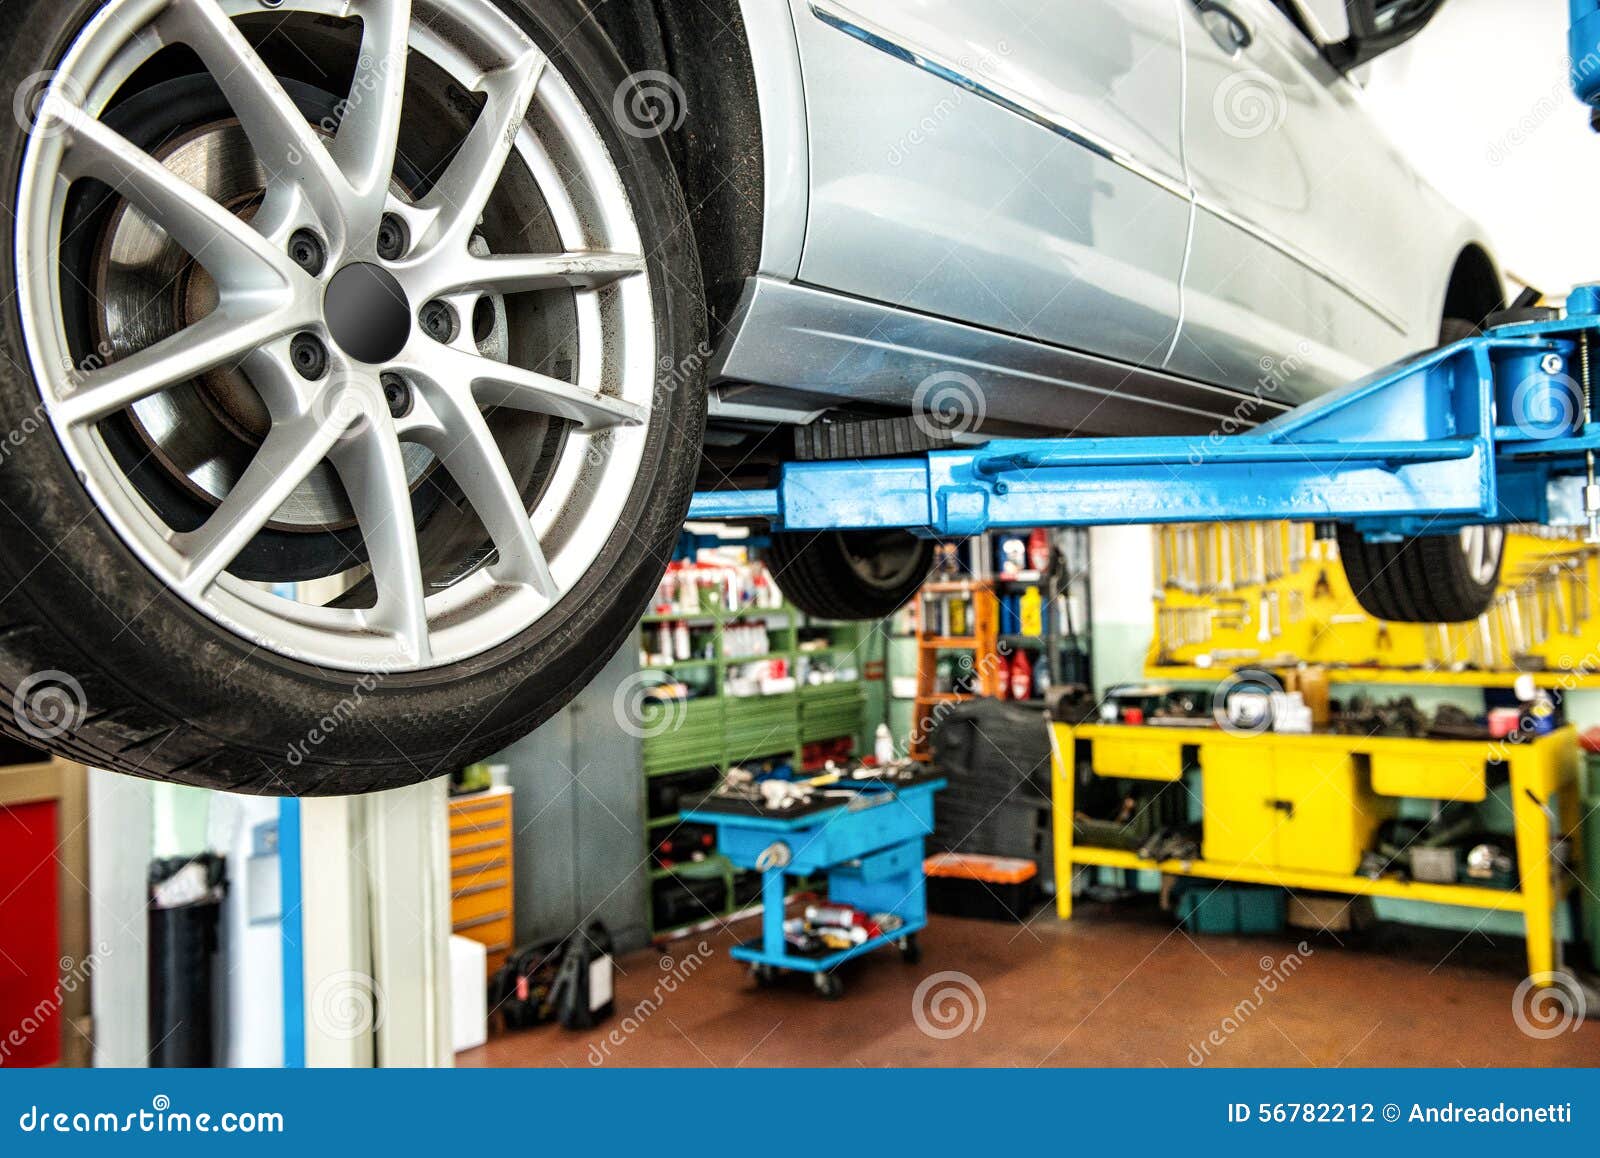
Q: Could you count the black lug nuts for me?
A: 5